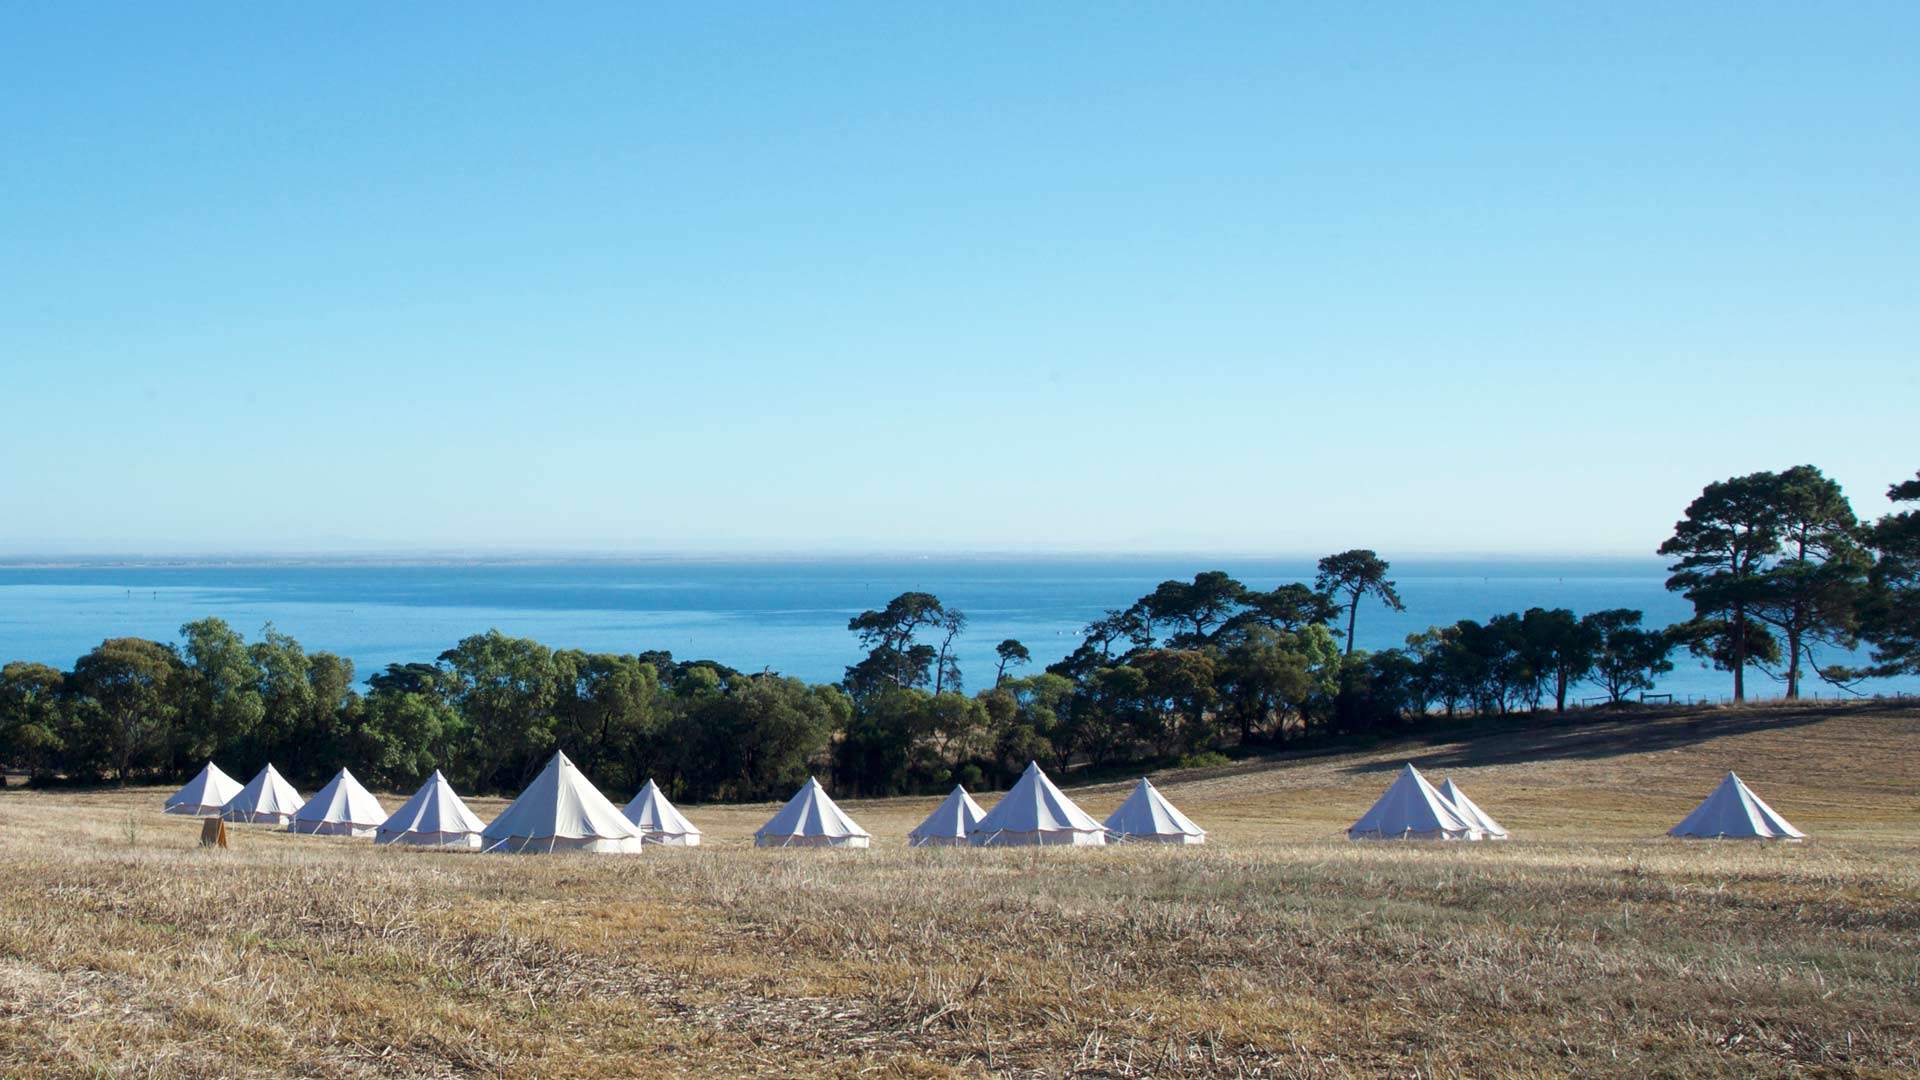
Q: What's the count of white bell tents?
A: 13